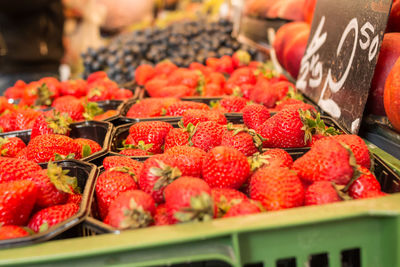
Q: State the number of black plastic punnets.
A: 8